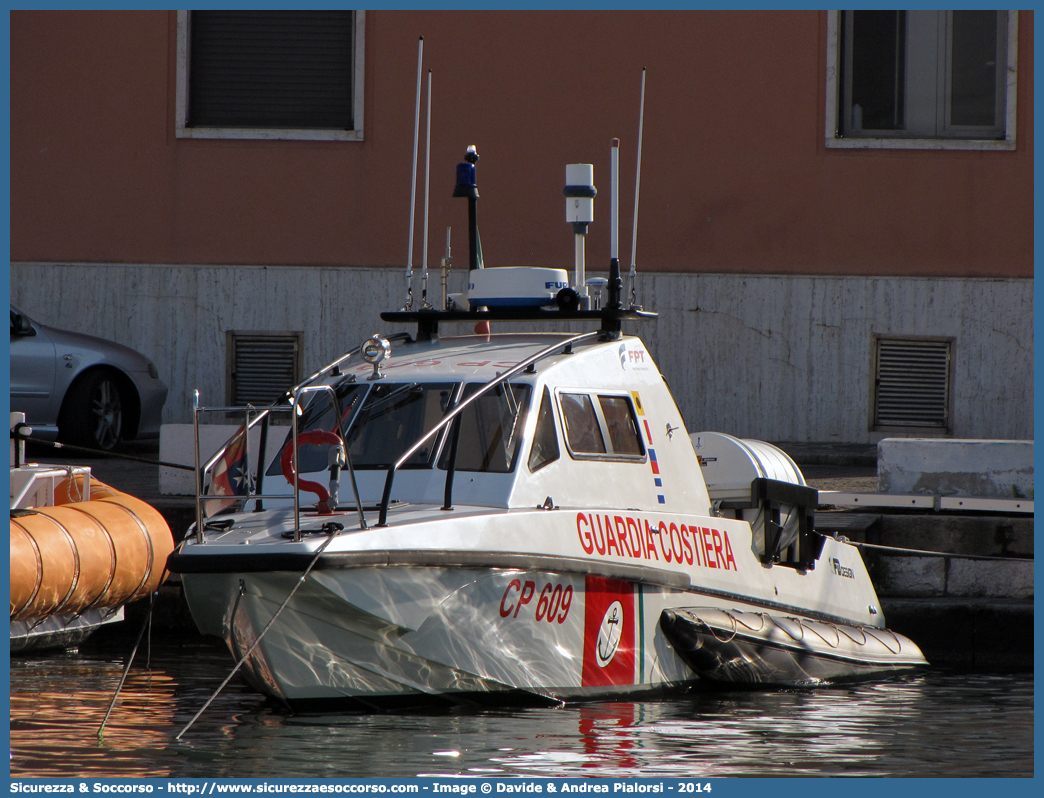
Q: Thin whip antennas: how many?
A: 3